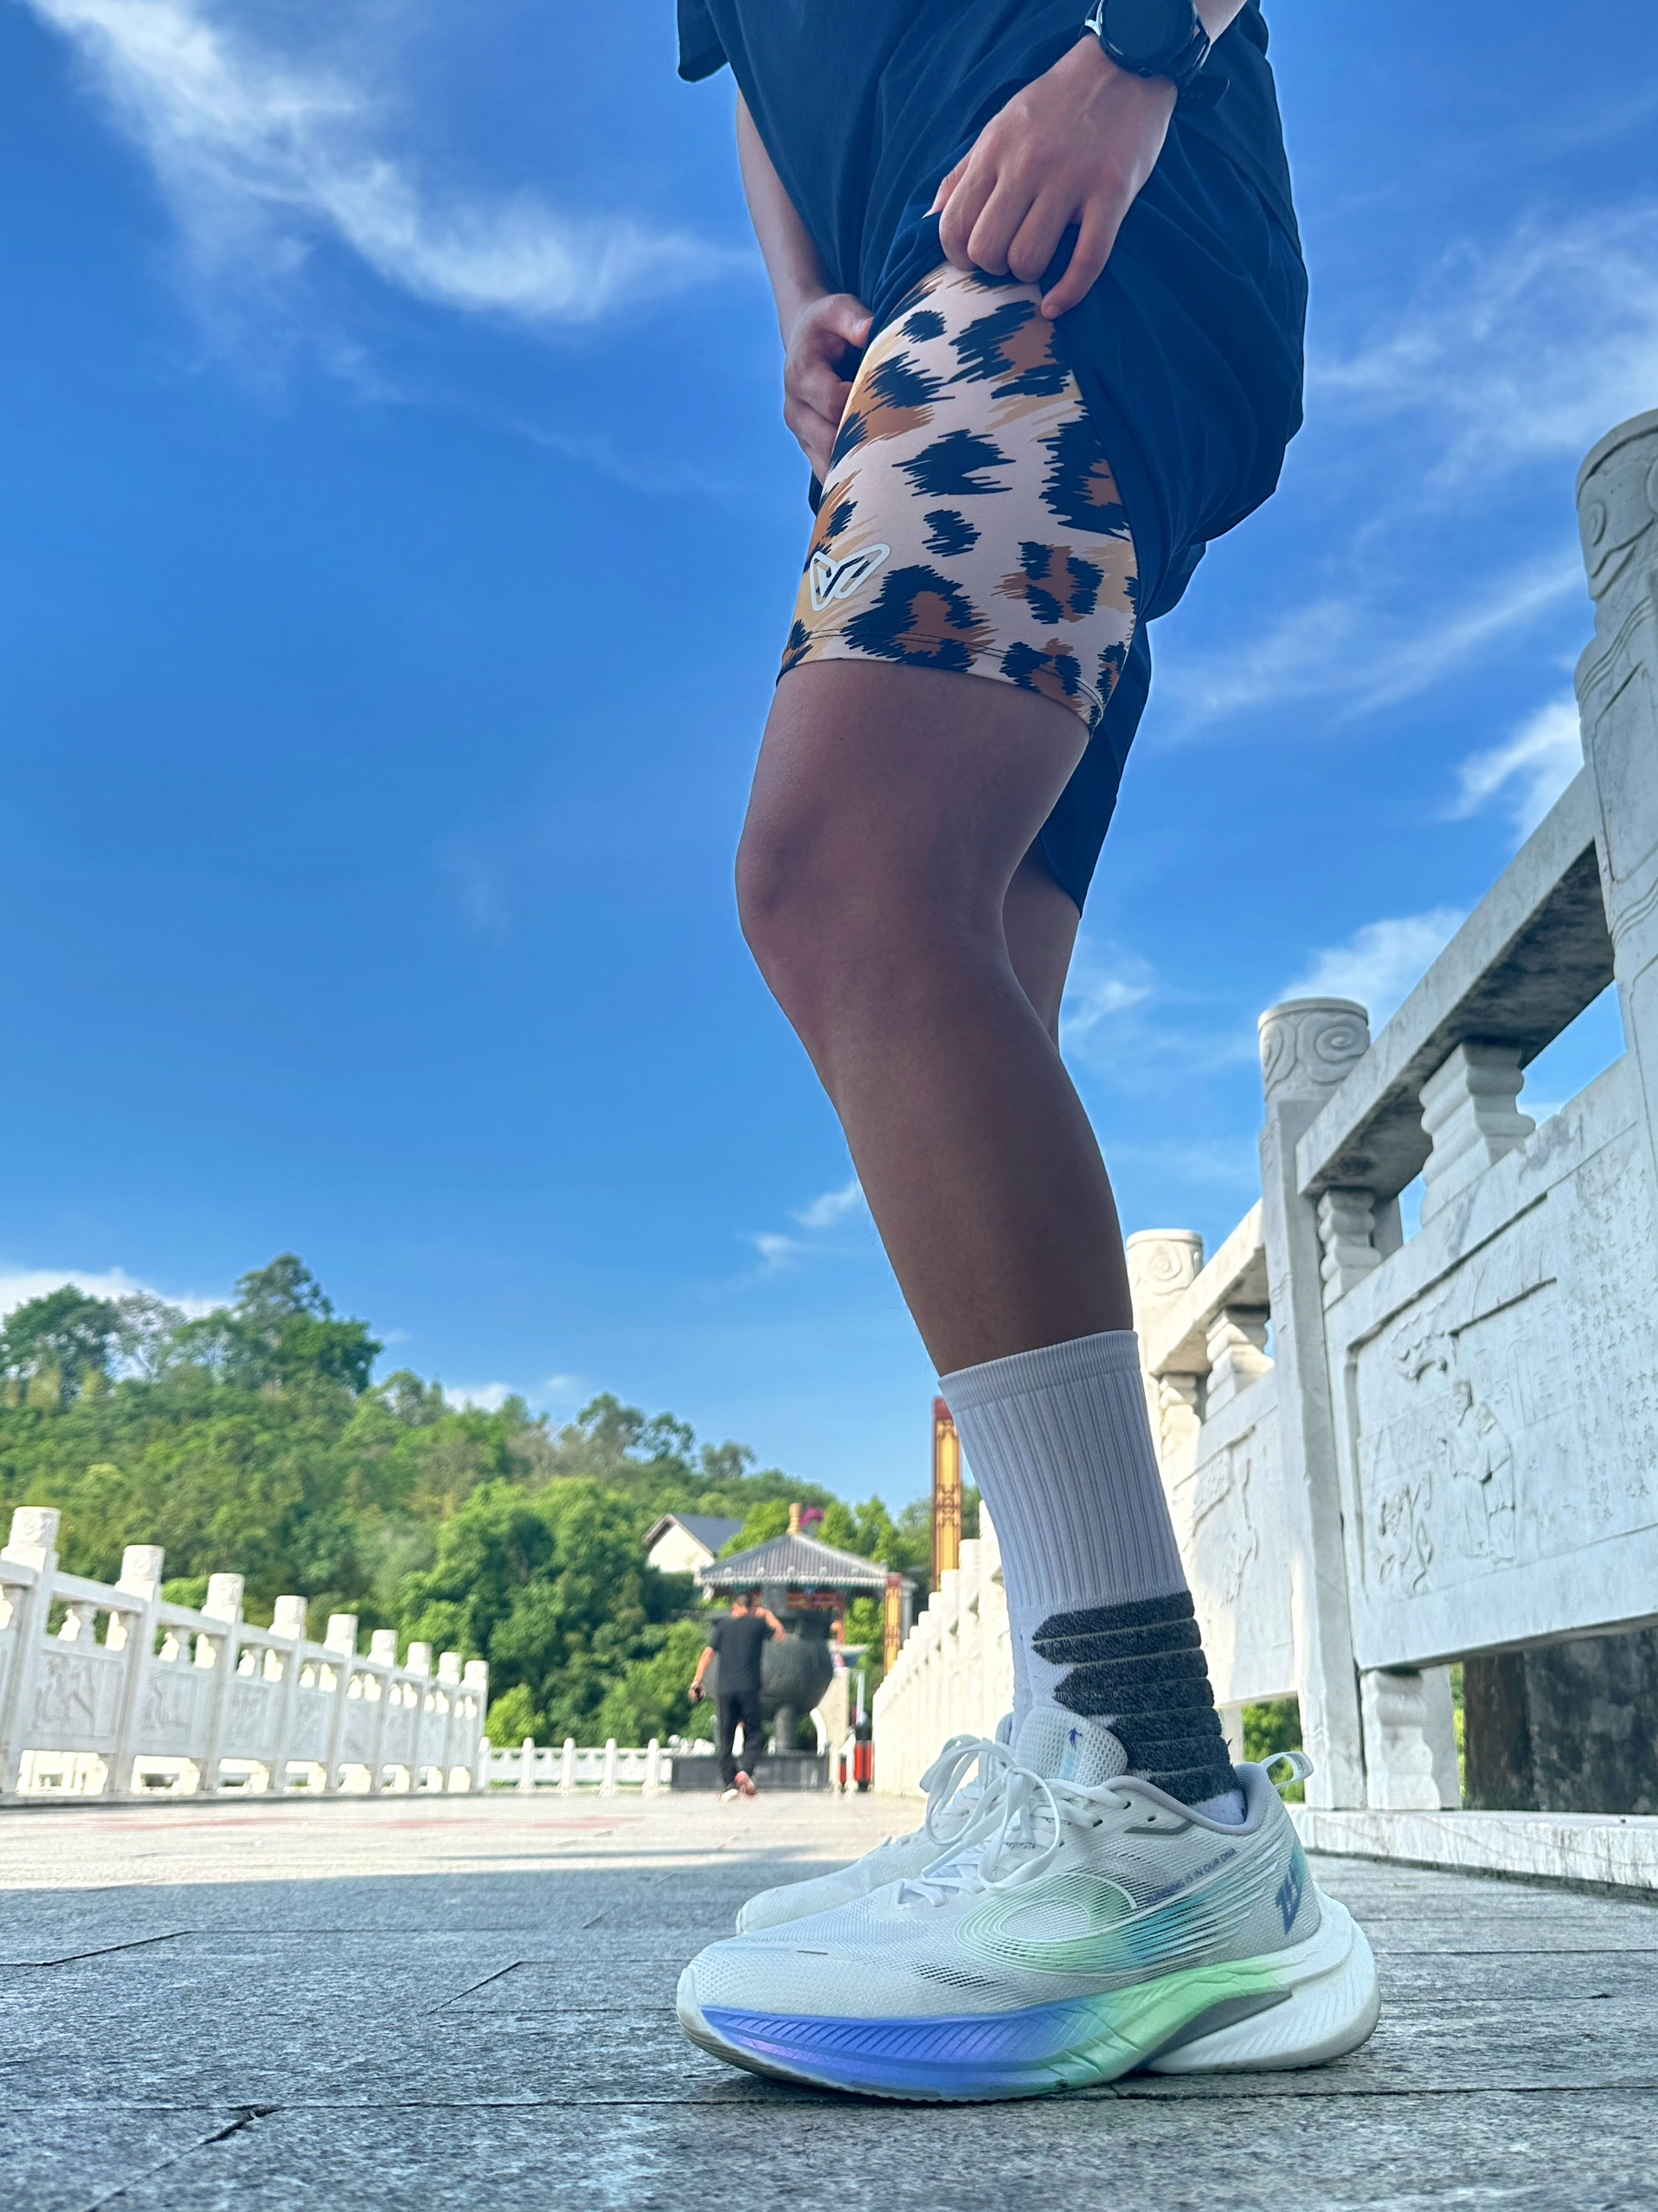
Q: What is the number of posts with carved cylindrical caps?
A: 12